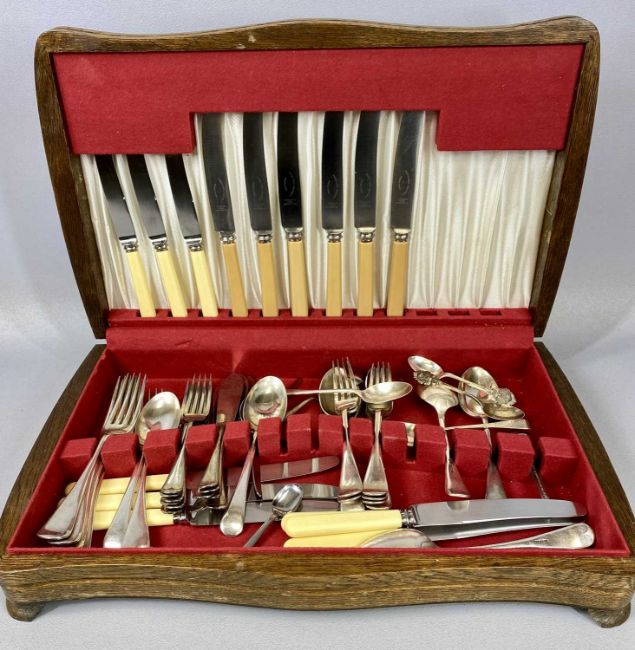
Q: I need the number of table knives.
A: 14